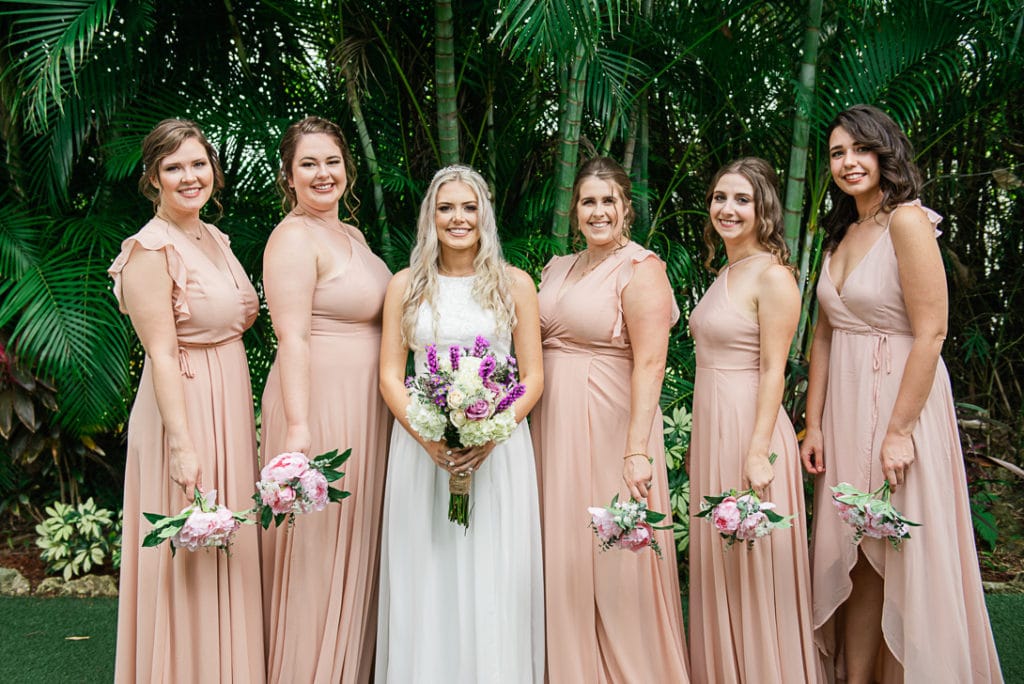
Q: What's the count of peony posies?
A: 5